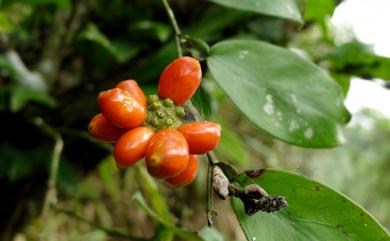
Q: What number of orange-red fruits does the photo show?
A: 8